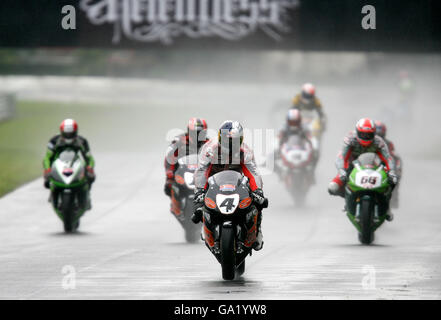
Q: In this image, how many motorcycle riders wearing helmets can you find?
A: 7